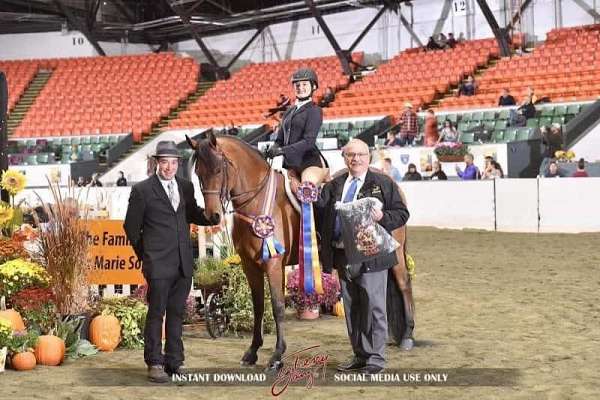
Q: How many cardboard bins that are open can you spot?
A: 0